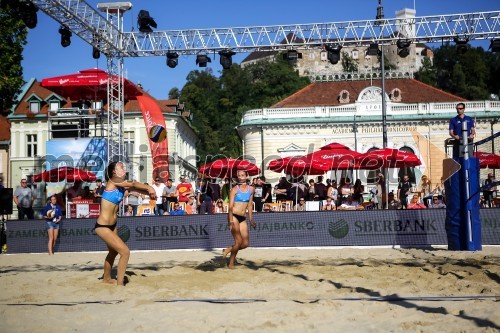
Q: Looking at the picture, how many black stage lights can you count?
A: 13